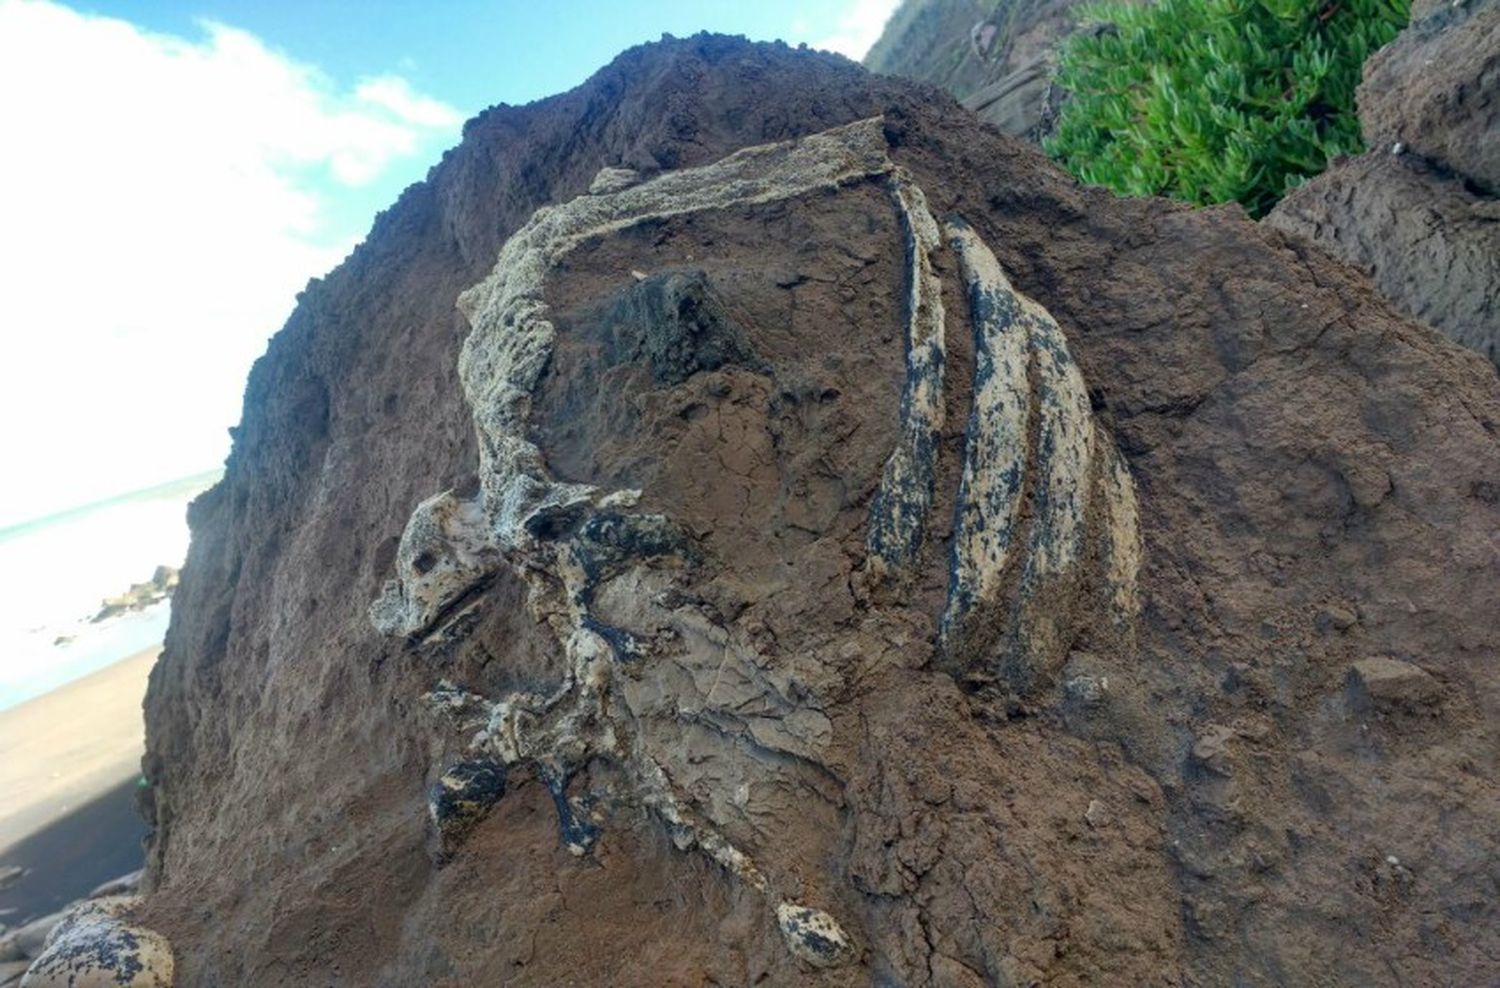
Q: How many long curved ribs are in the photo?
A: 4